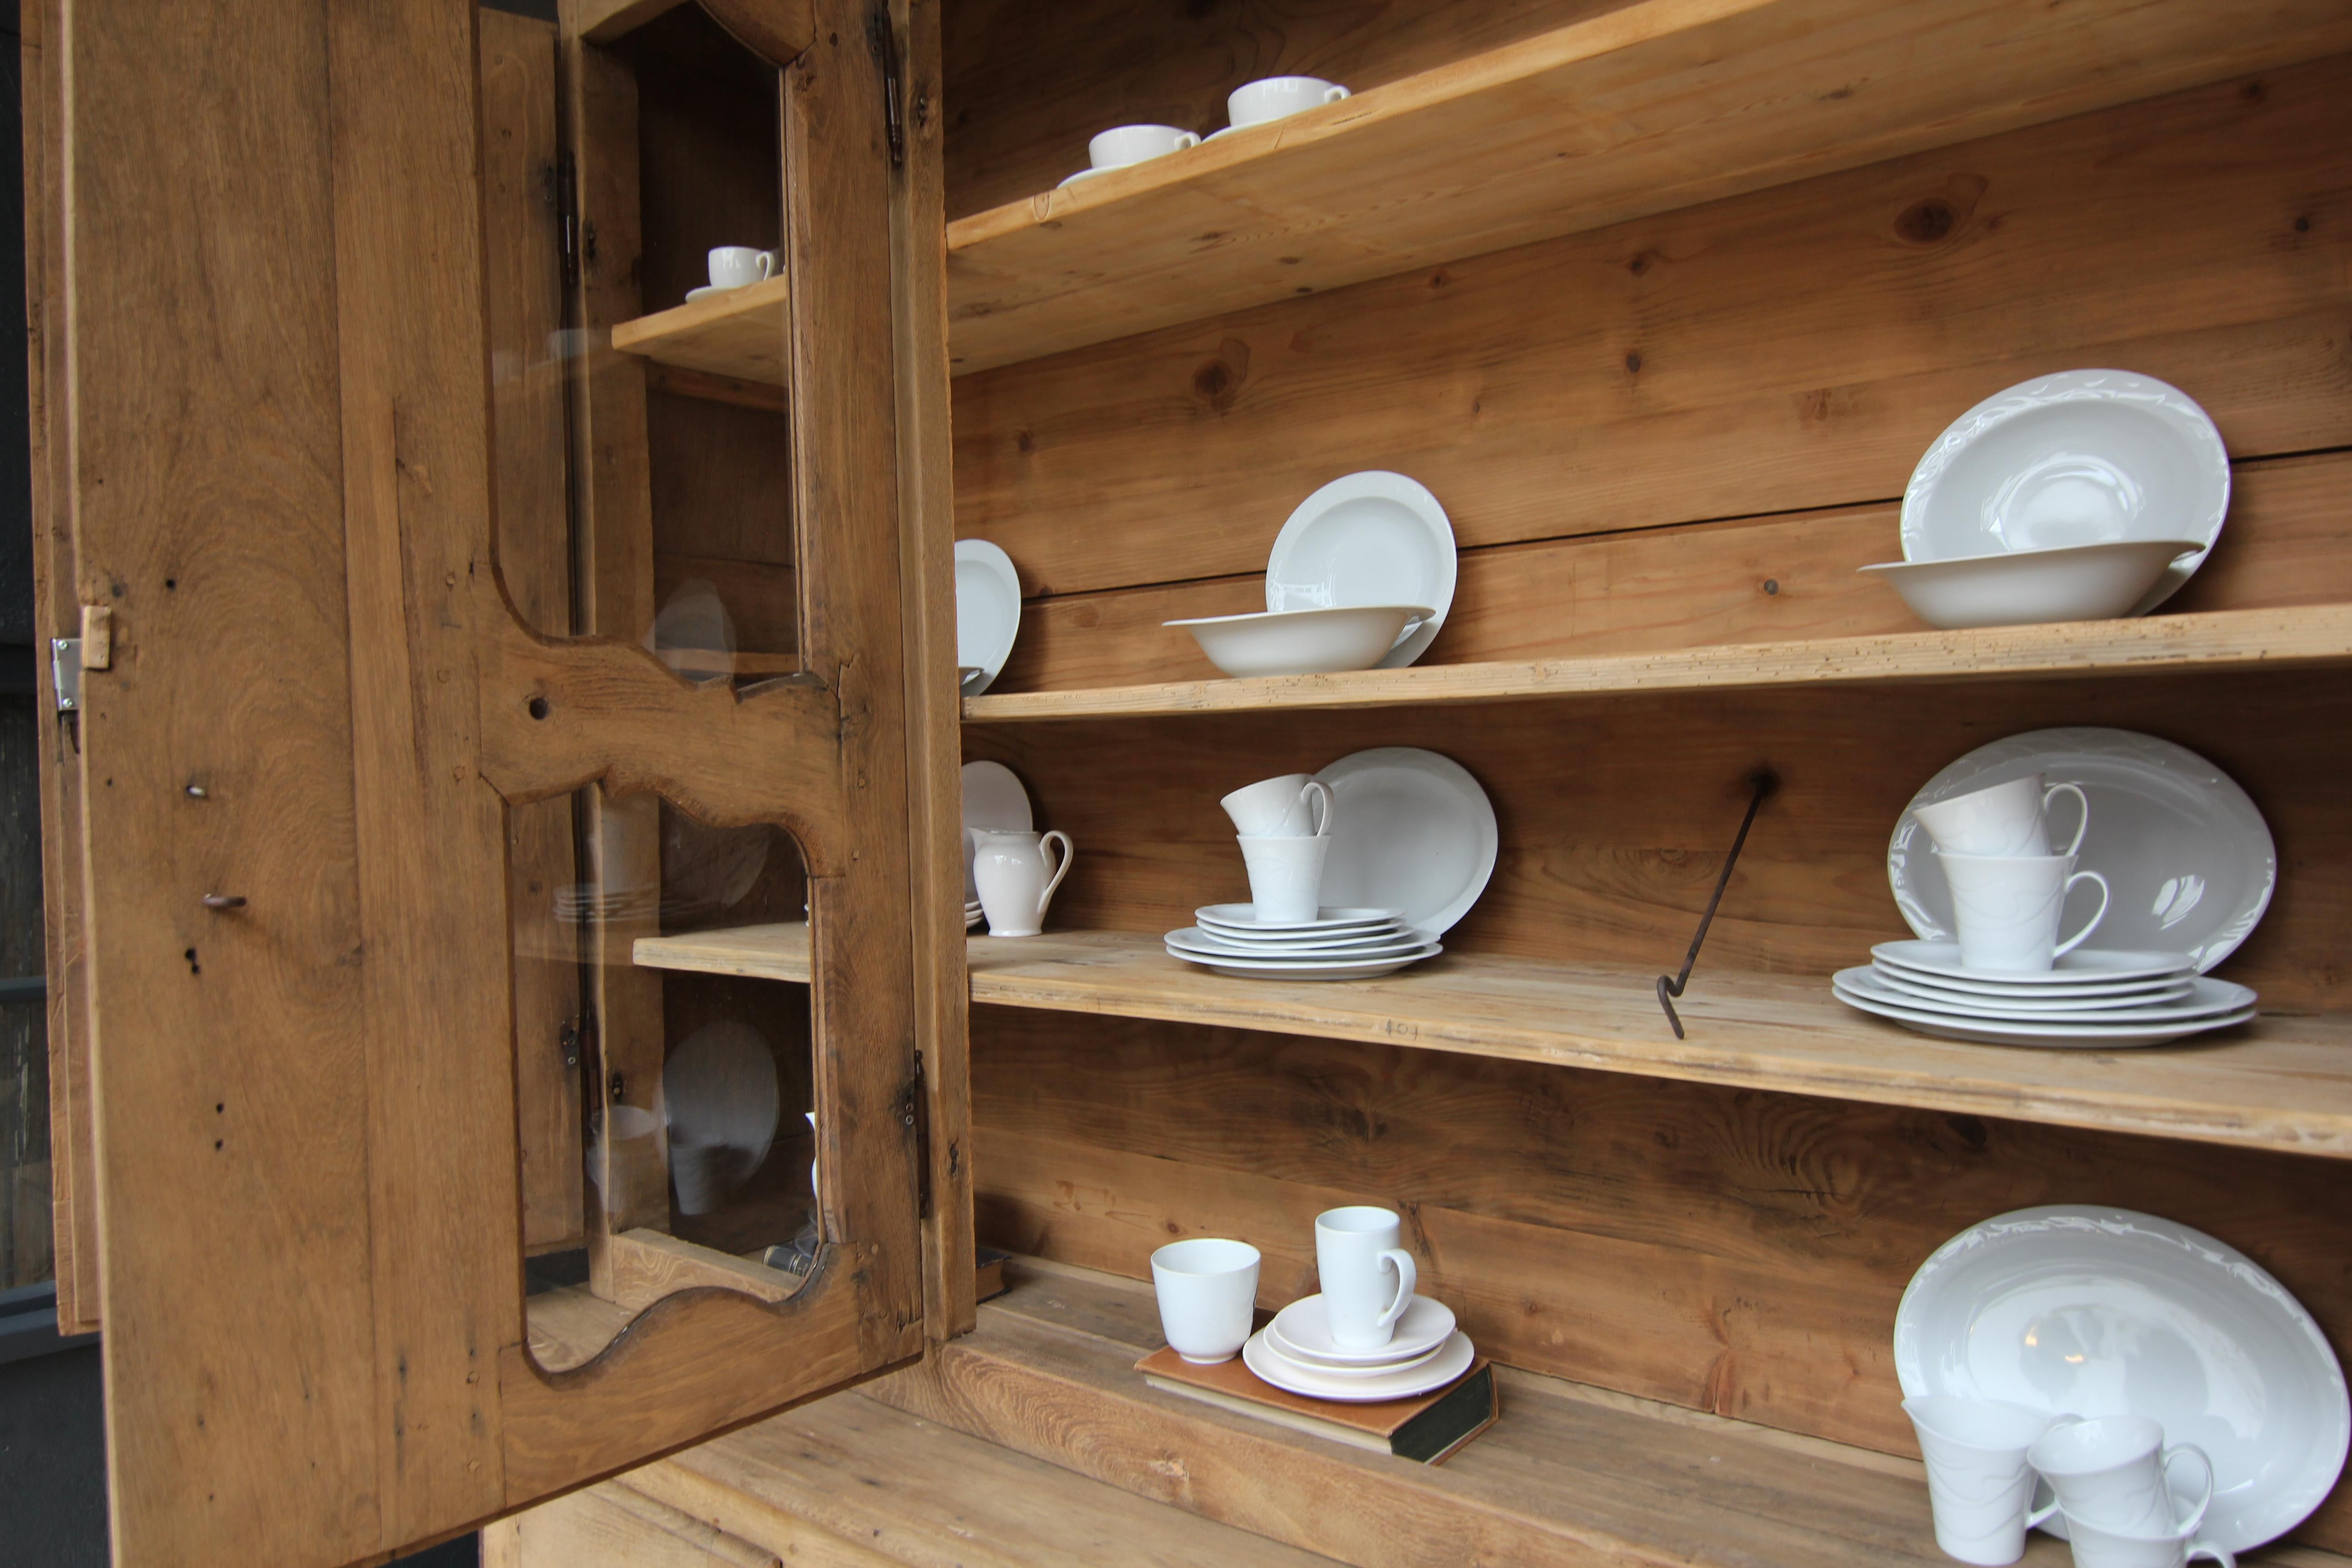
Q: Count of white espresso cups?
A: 3